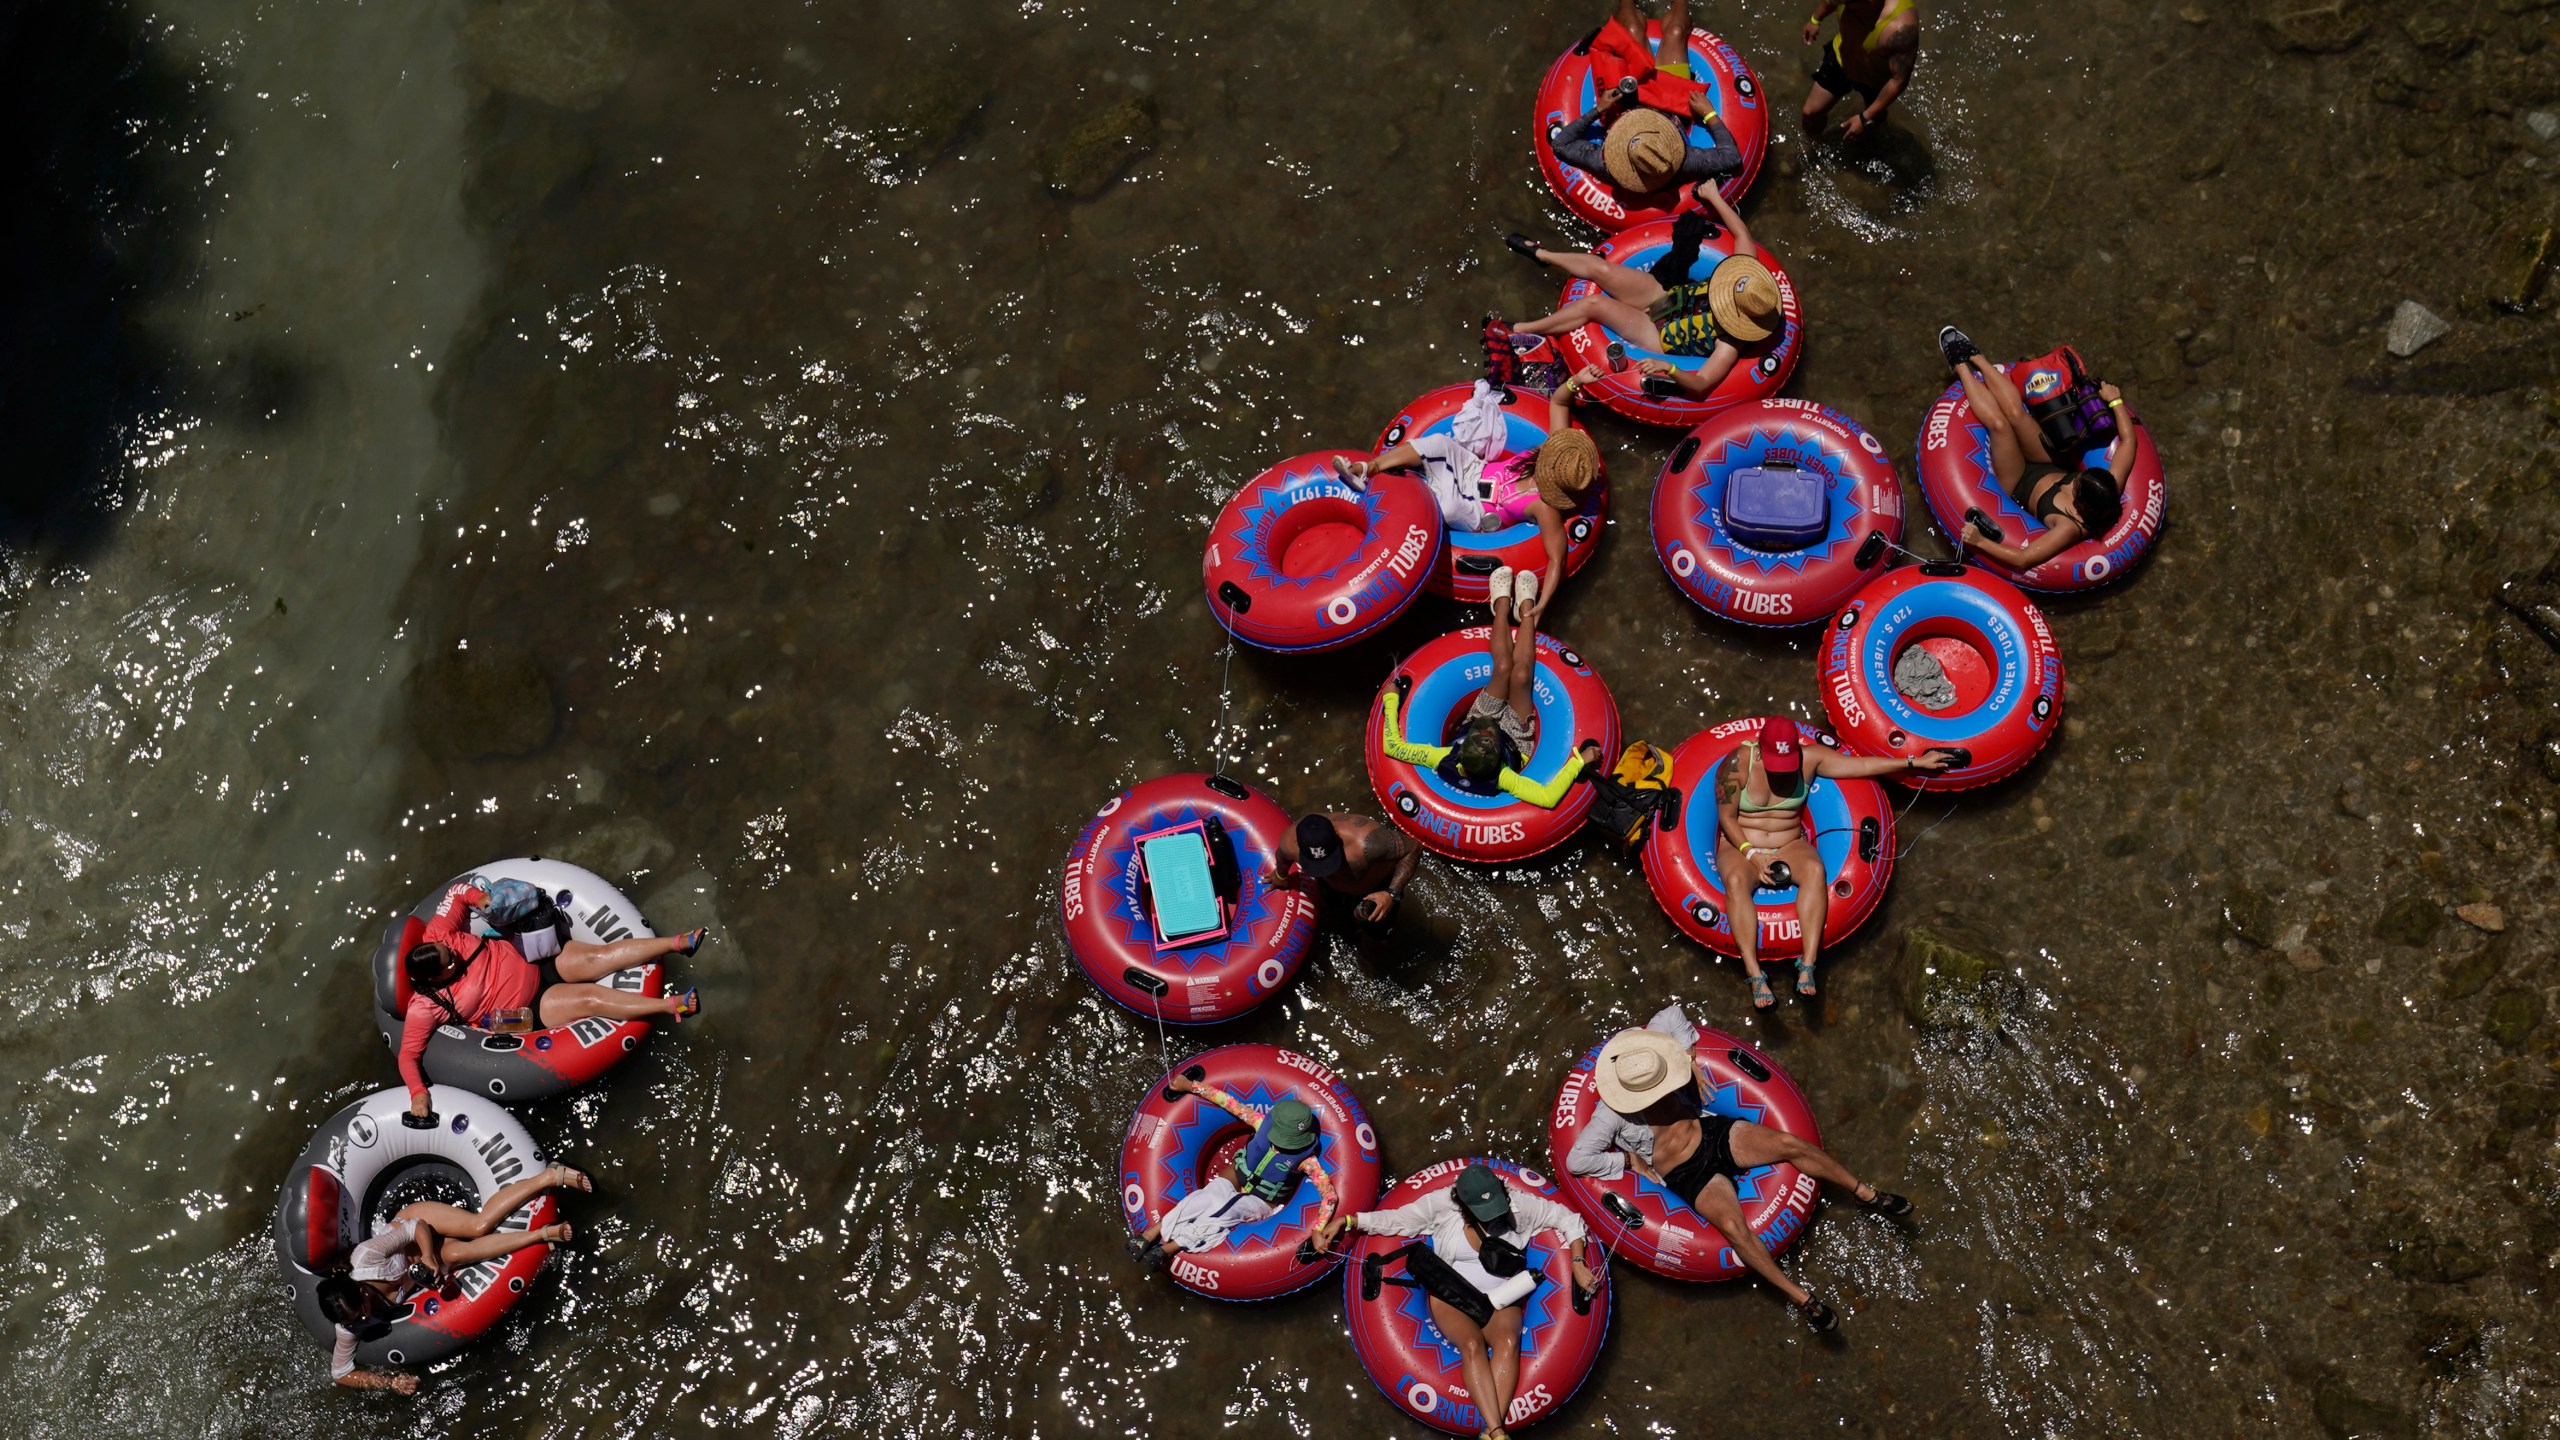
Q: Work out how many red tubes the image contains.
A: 13